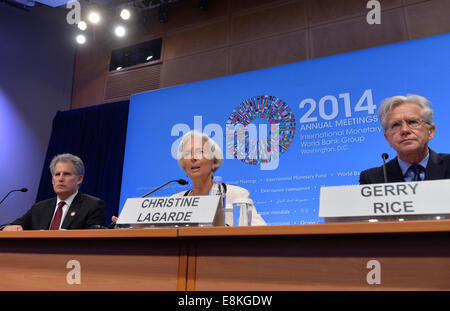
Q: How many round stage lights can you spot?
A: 5